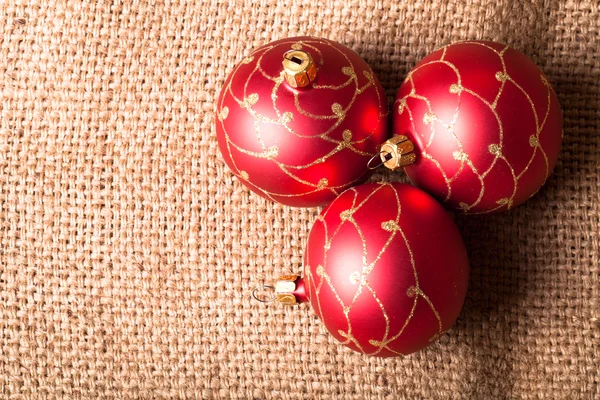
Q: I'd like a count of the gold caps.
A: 3